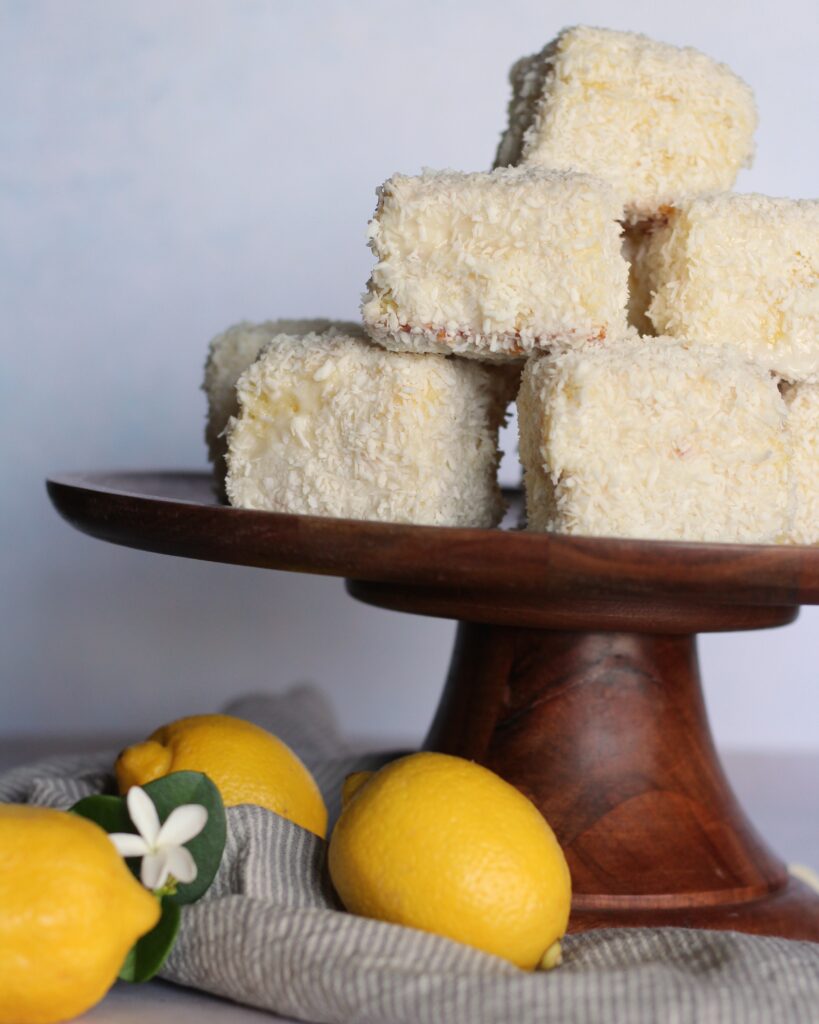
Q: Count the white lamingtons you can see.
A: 7